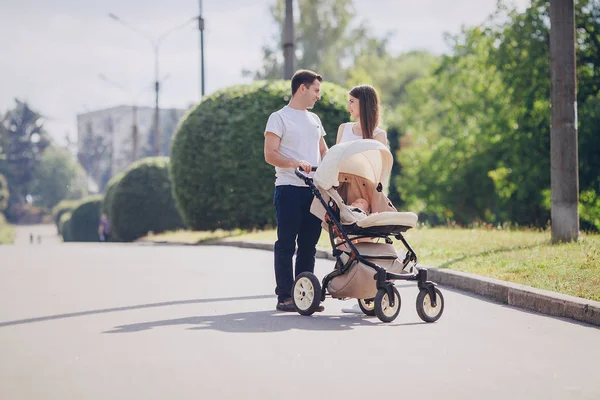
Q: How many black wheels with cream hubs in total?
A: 4